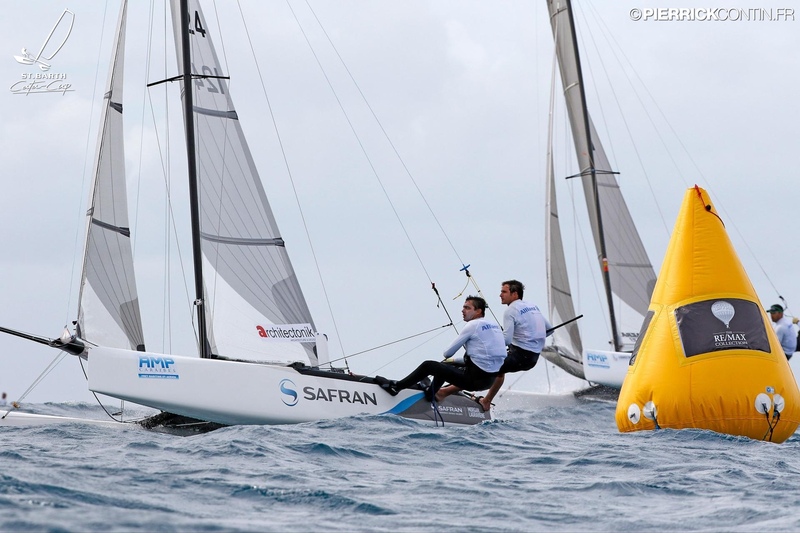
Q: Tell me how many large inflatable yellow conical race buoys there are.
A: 1